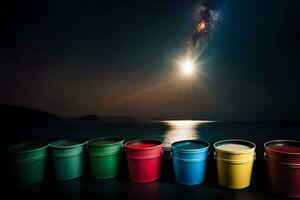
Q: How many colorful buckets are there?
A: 7